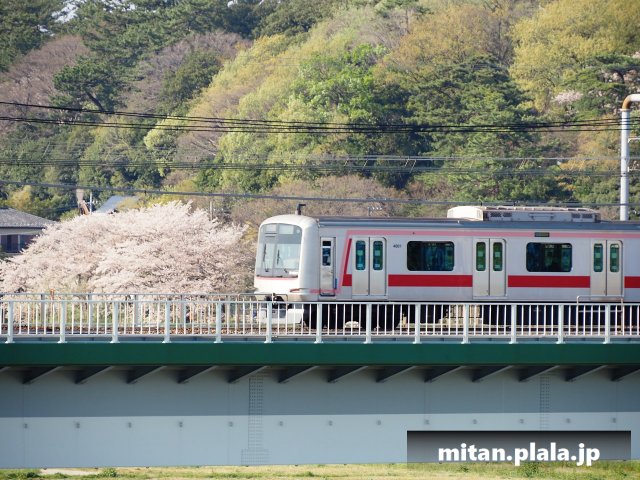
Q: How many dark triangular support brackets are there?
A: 13